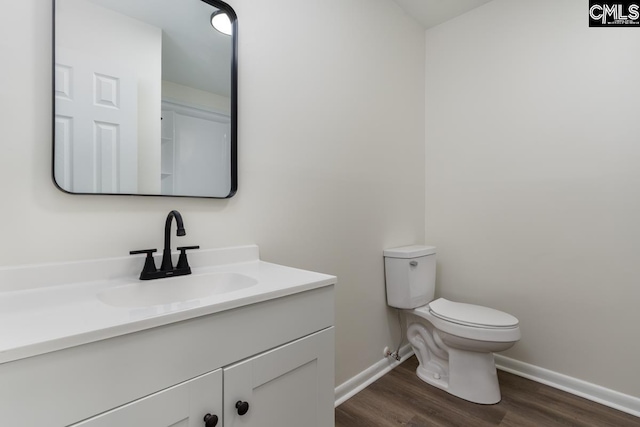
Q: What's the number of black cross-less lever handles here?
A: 2